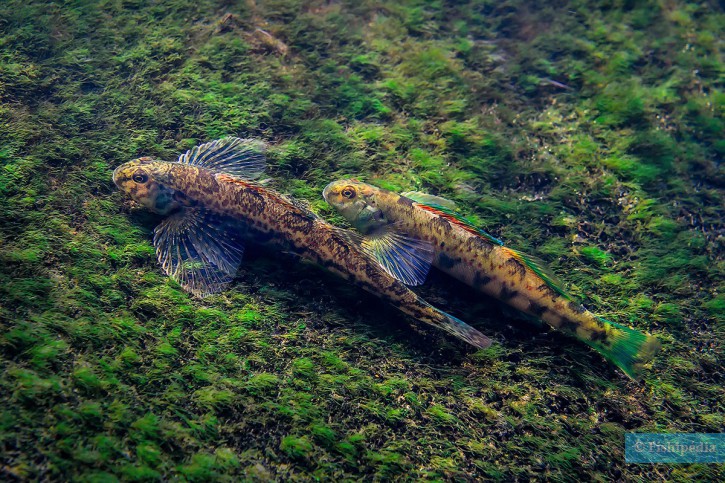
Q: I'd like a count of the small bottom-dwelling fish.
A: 2